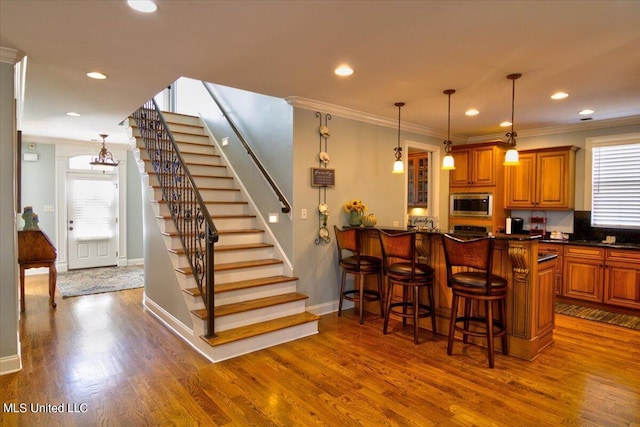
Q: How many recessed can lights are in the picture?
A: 8